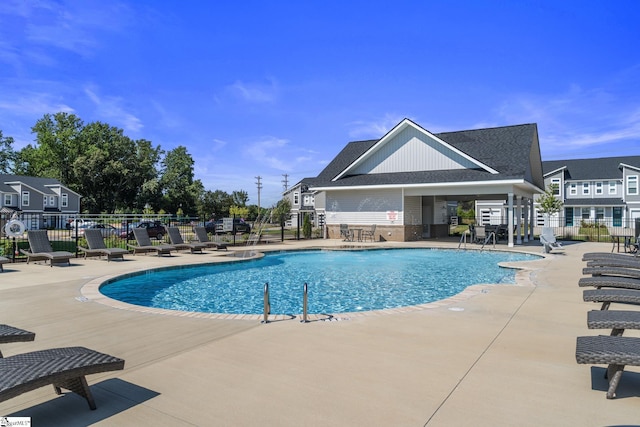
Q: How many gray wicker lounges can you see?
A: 15